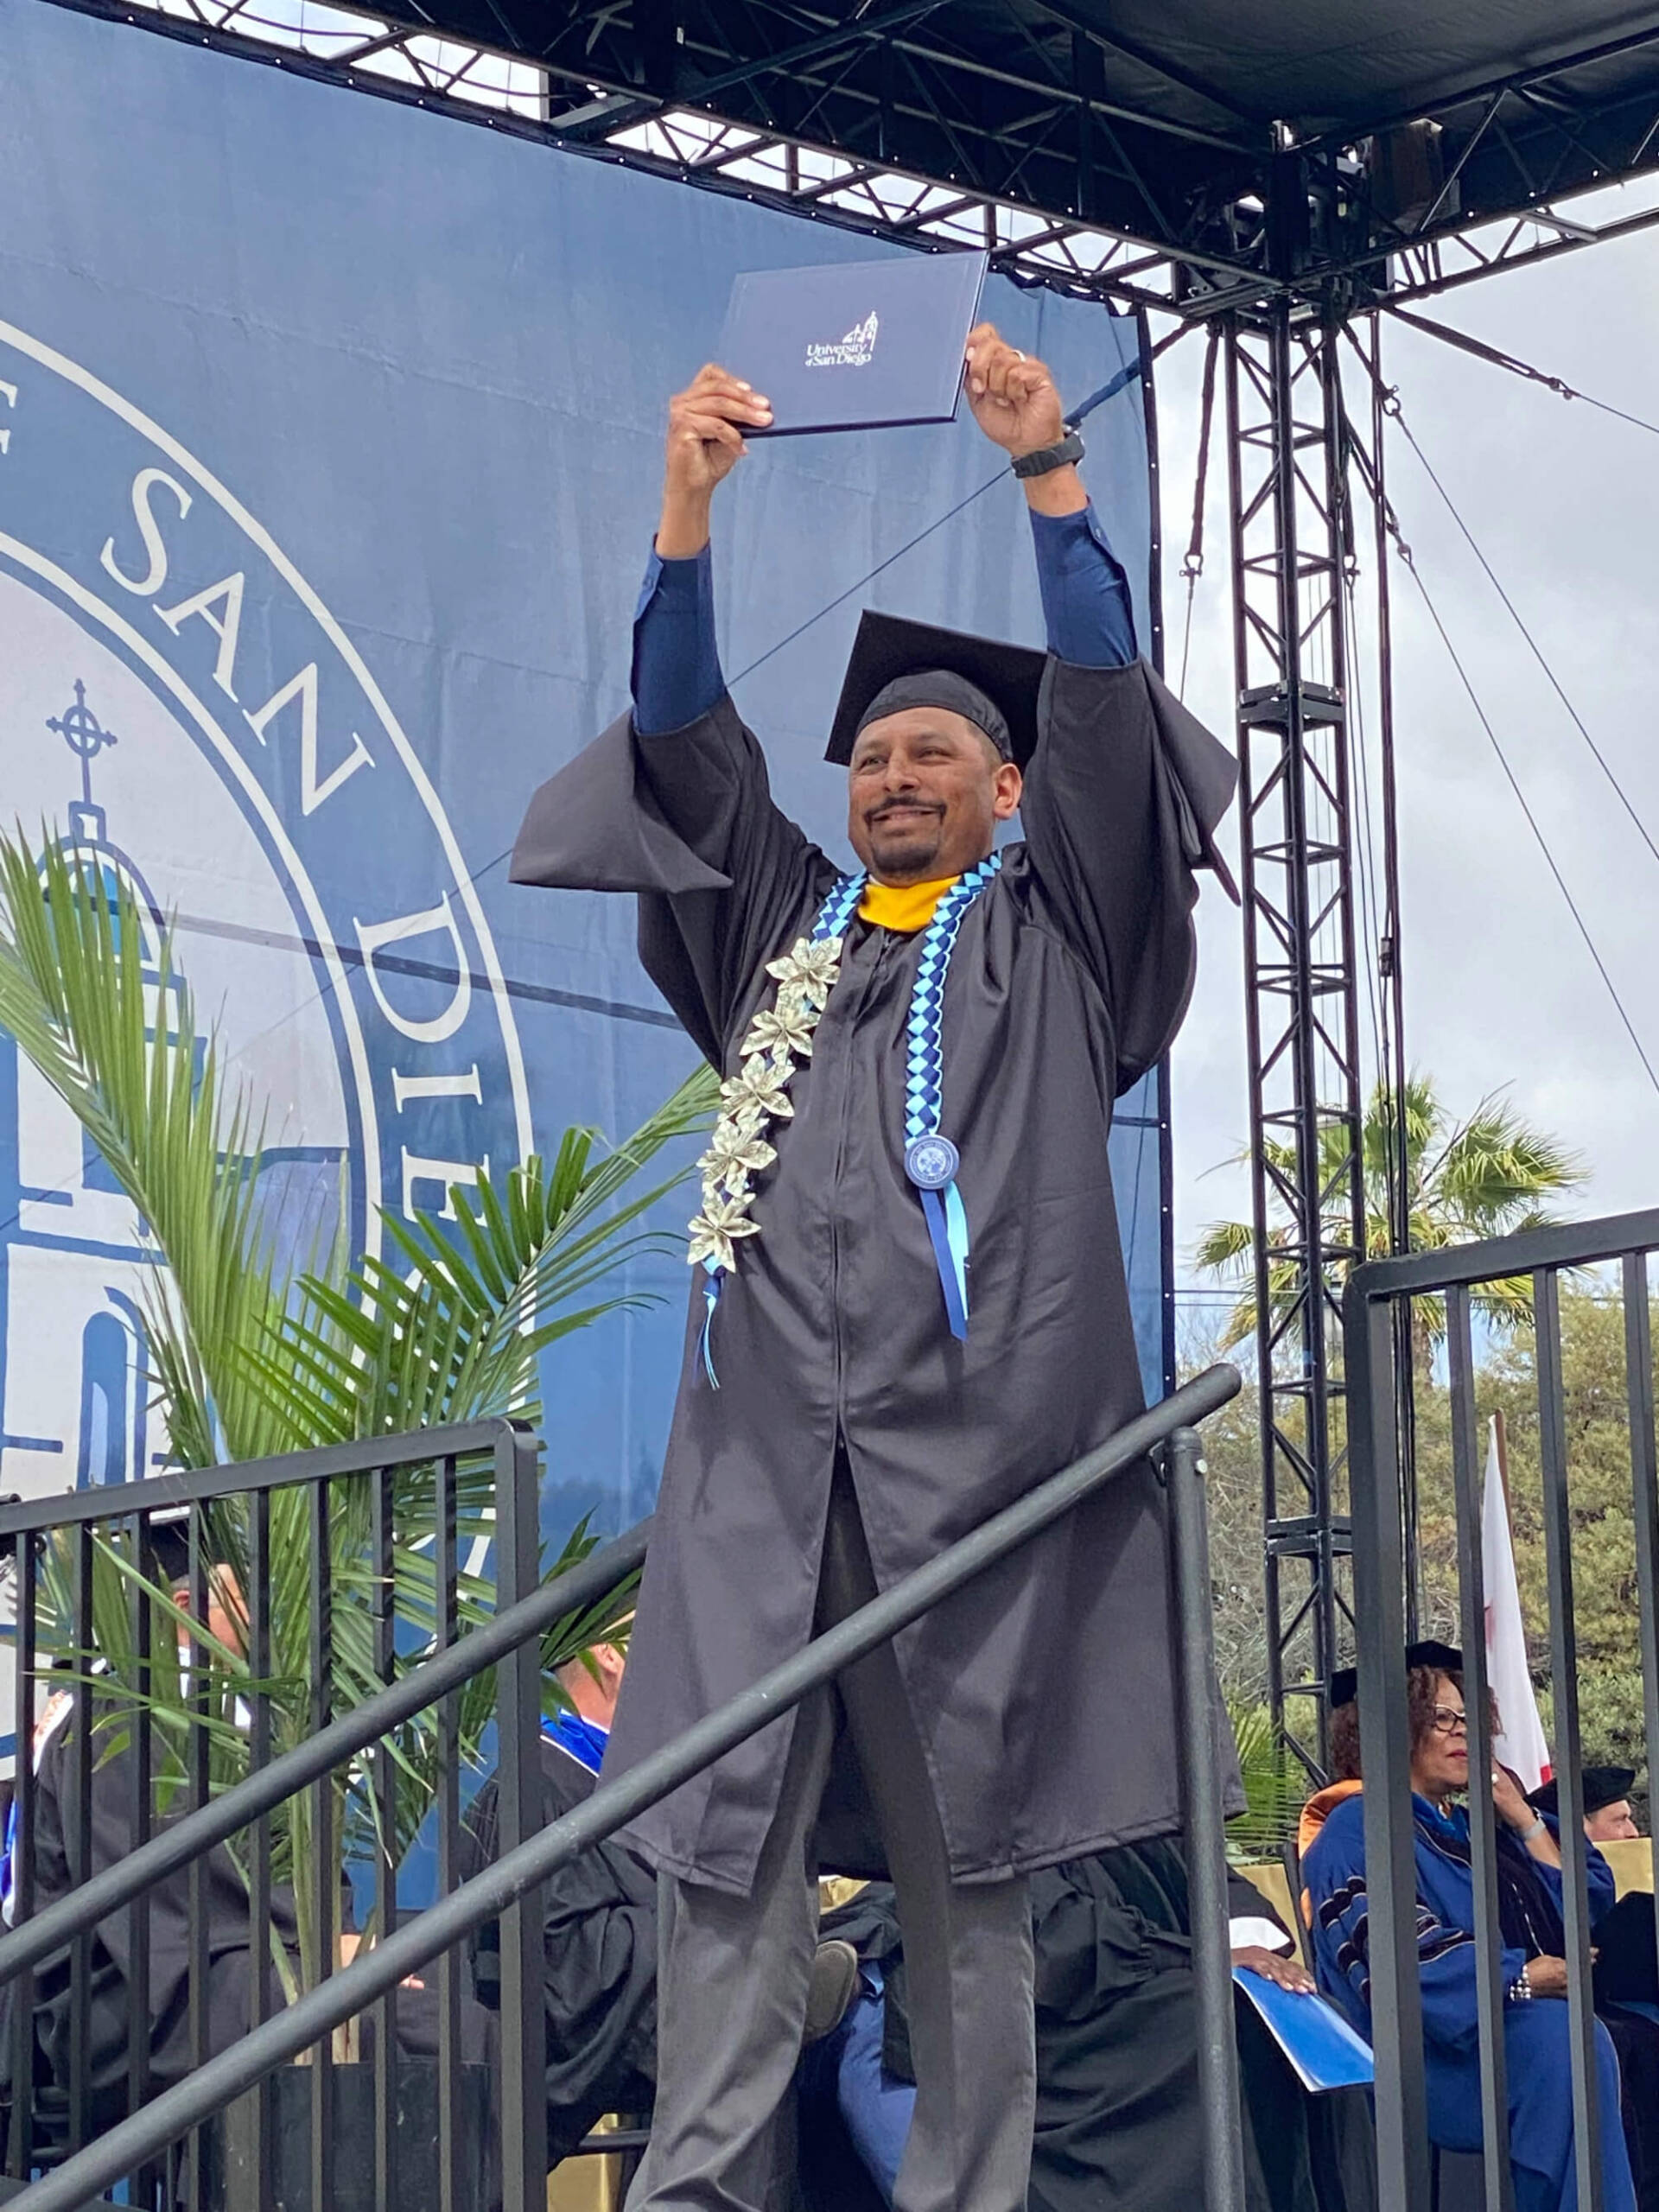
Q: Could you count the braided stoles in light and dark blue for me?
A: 1